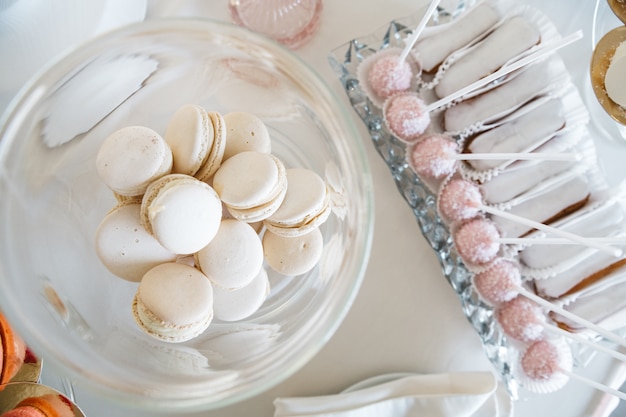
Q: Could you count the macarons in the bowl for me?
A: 11